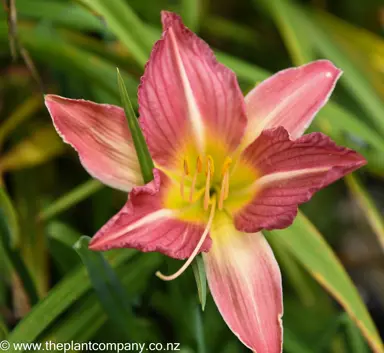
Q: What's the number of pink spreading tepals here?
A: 6